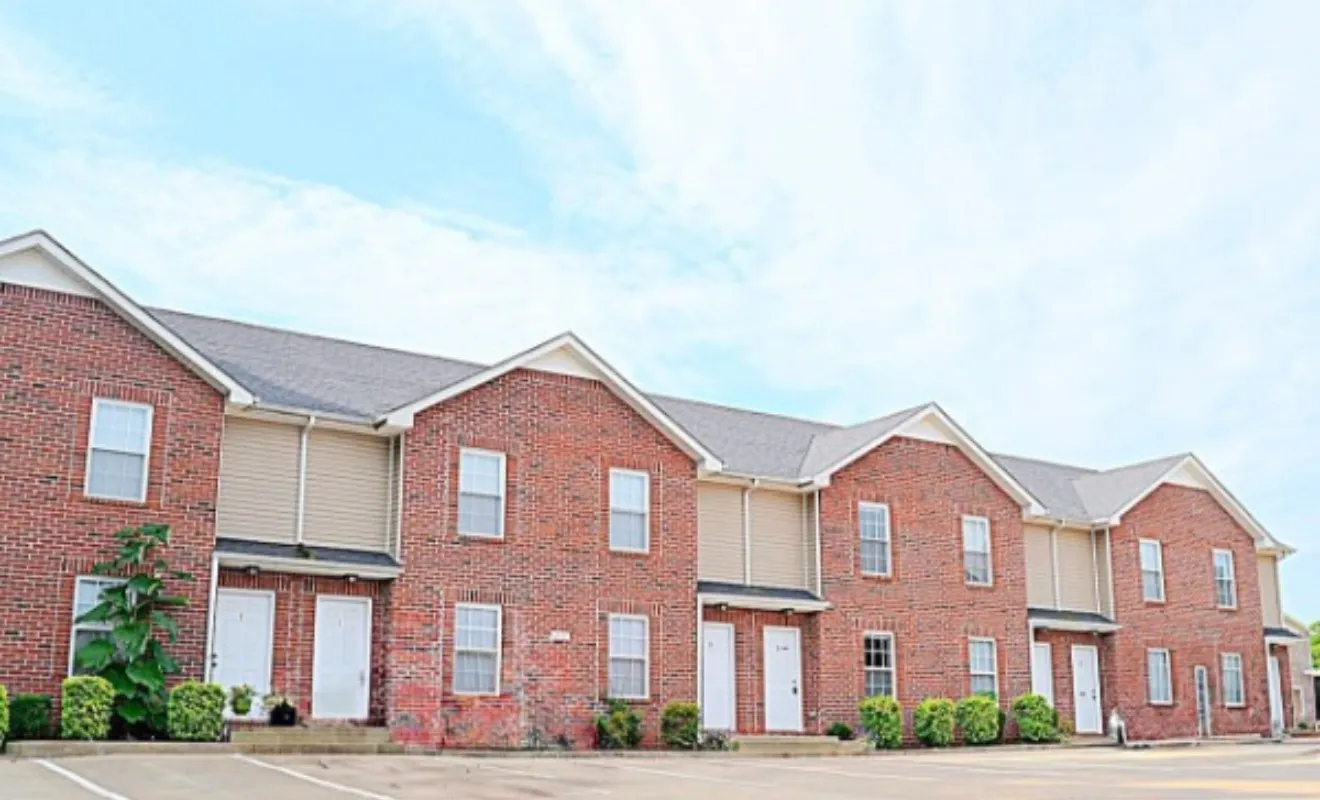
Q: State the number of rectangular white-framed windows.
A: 14